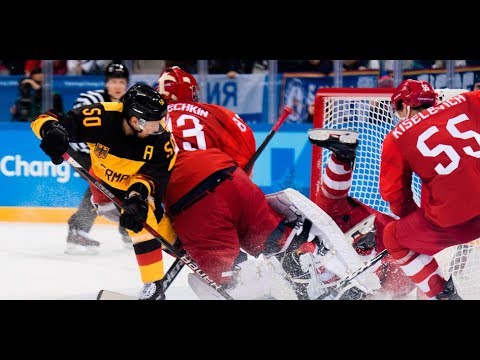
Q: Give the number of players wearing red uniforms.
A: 3